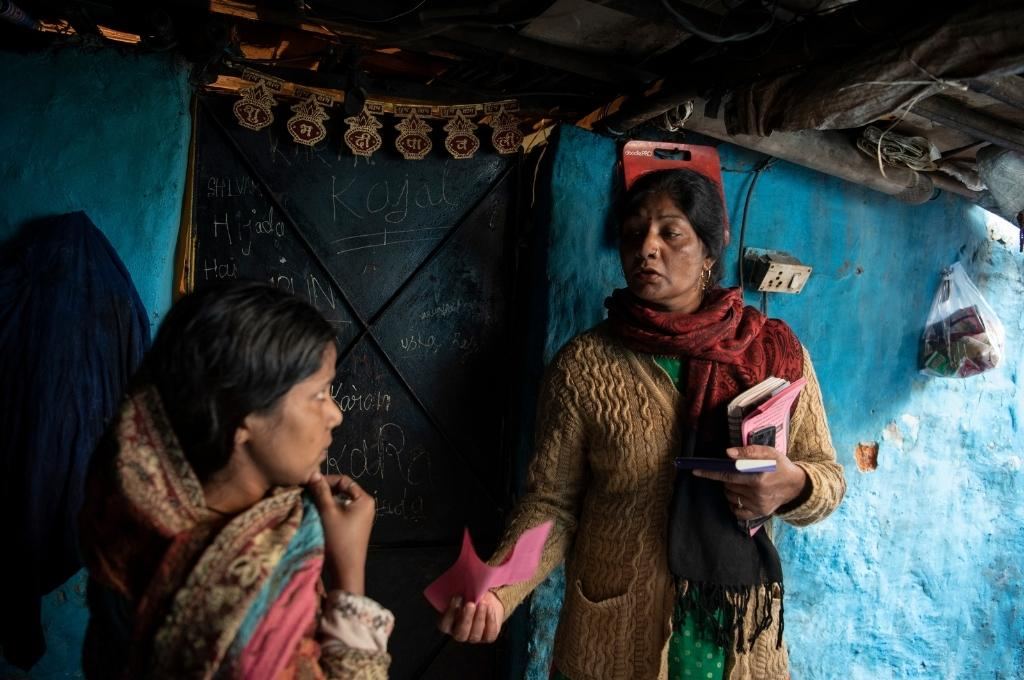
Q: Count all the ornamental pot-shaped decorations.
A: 6